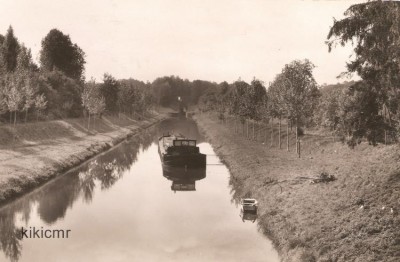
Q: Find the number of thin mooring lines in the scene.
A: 2